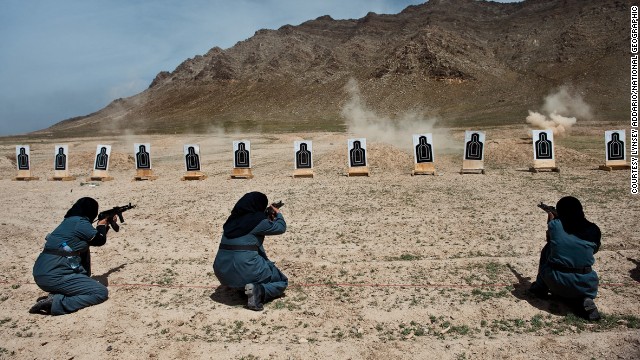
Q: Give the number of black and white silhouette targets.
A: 12